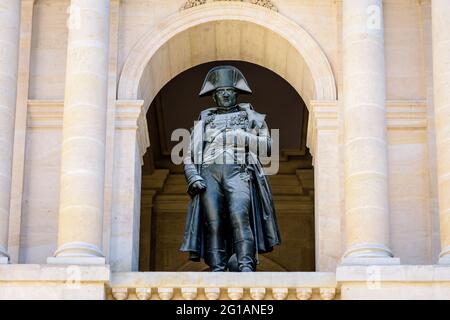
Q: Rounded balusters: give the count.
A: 10